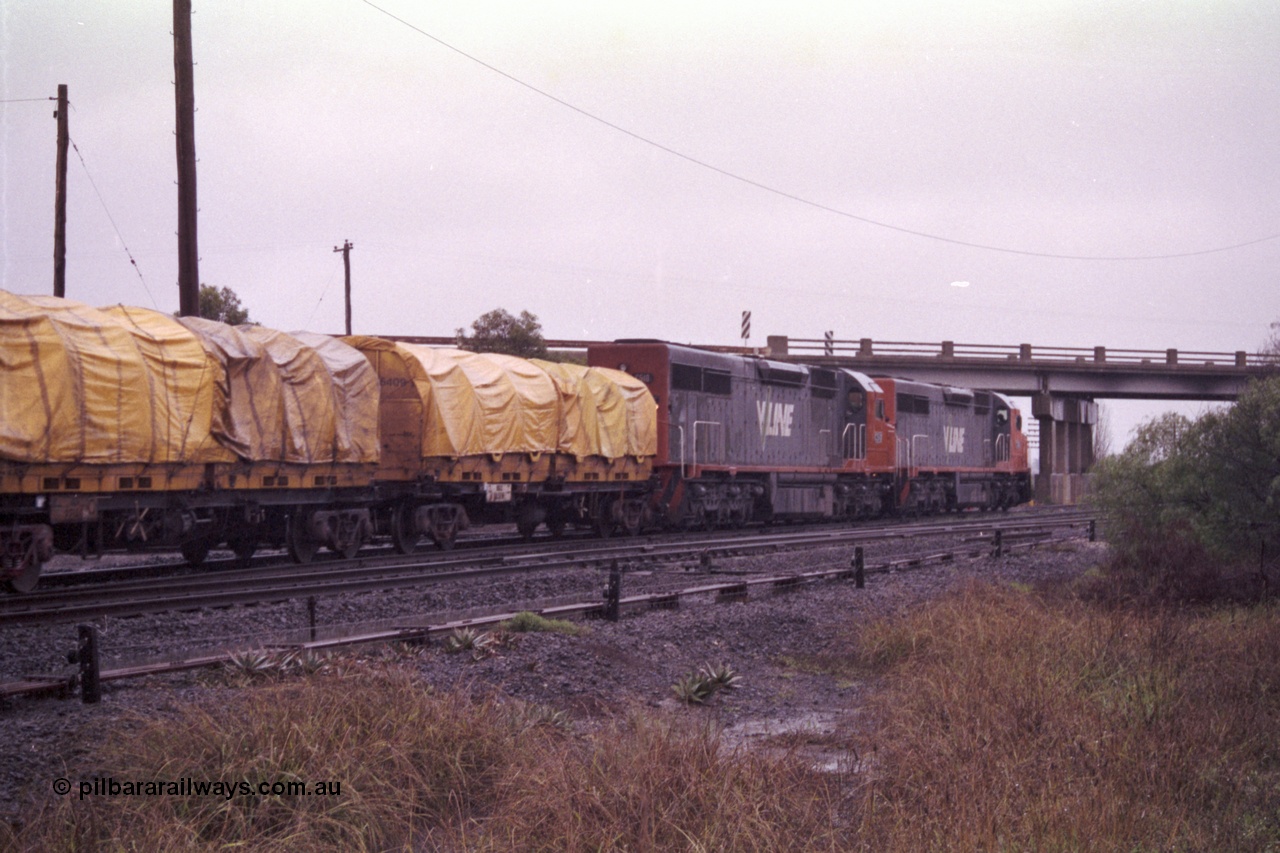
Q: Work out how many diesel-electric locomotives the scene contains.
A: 2